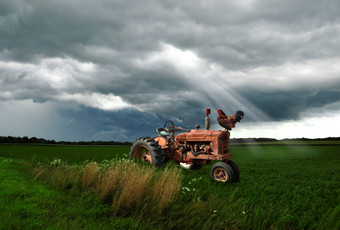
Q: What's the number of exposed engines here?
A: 1